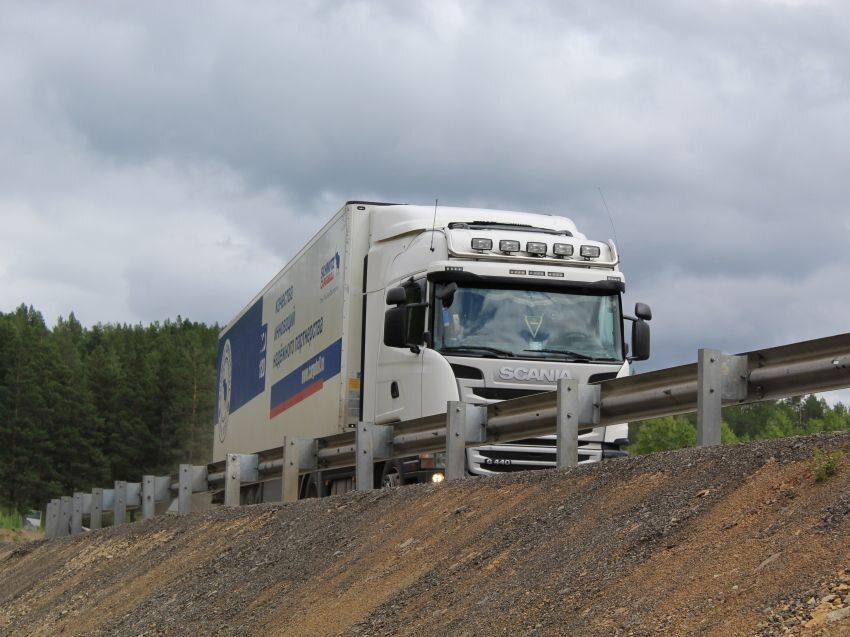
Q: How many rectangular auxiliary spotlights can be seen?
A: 5